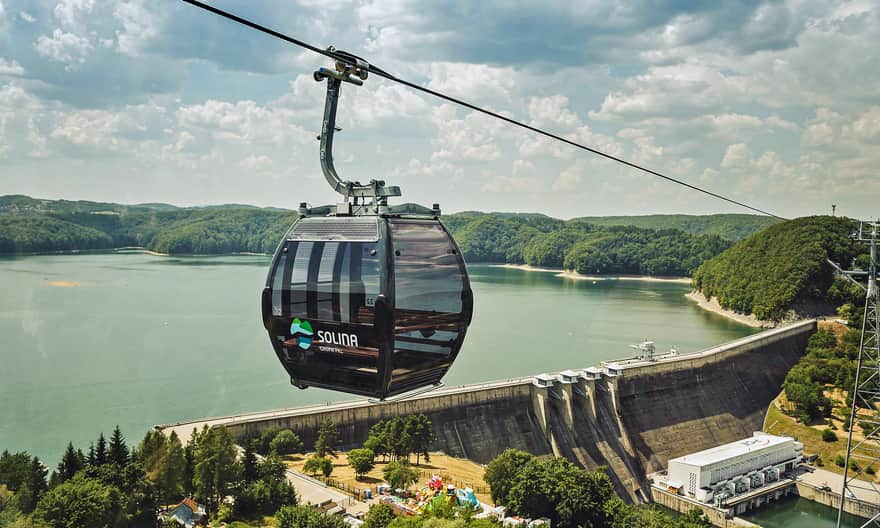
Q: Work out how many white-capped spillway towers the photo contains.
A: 4